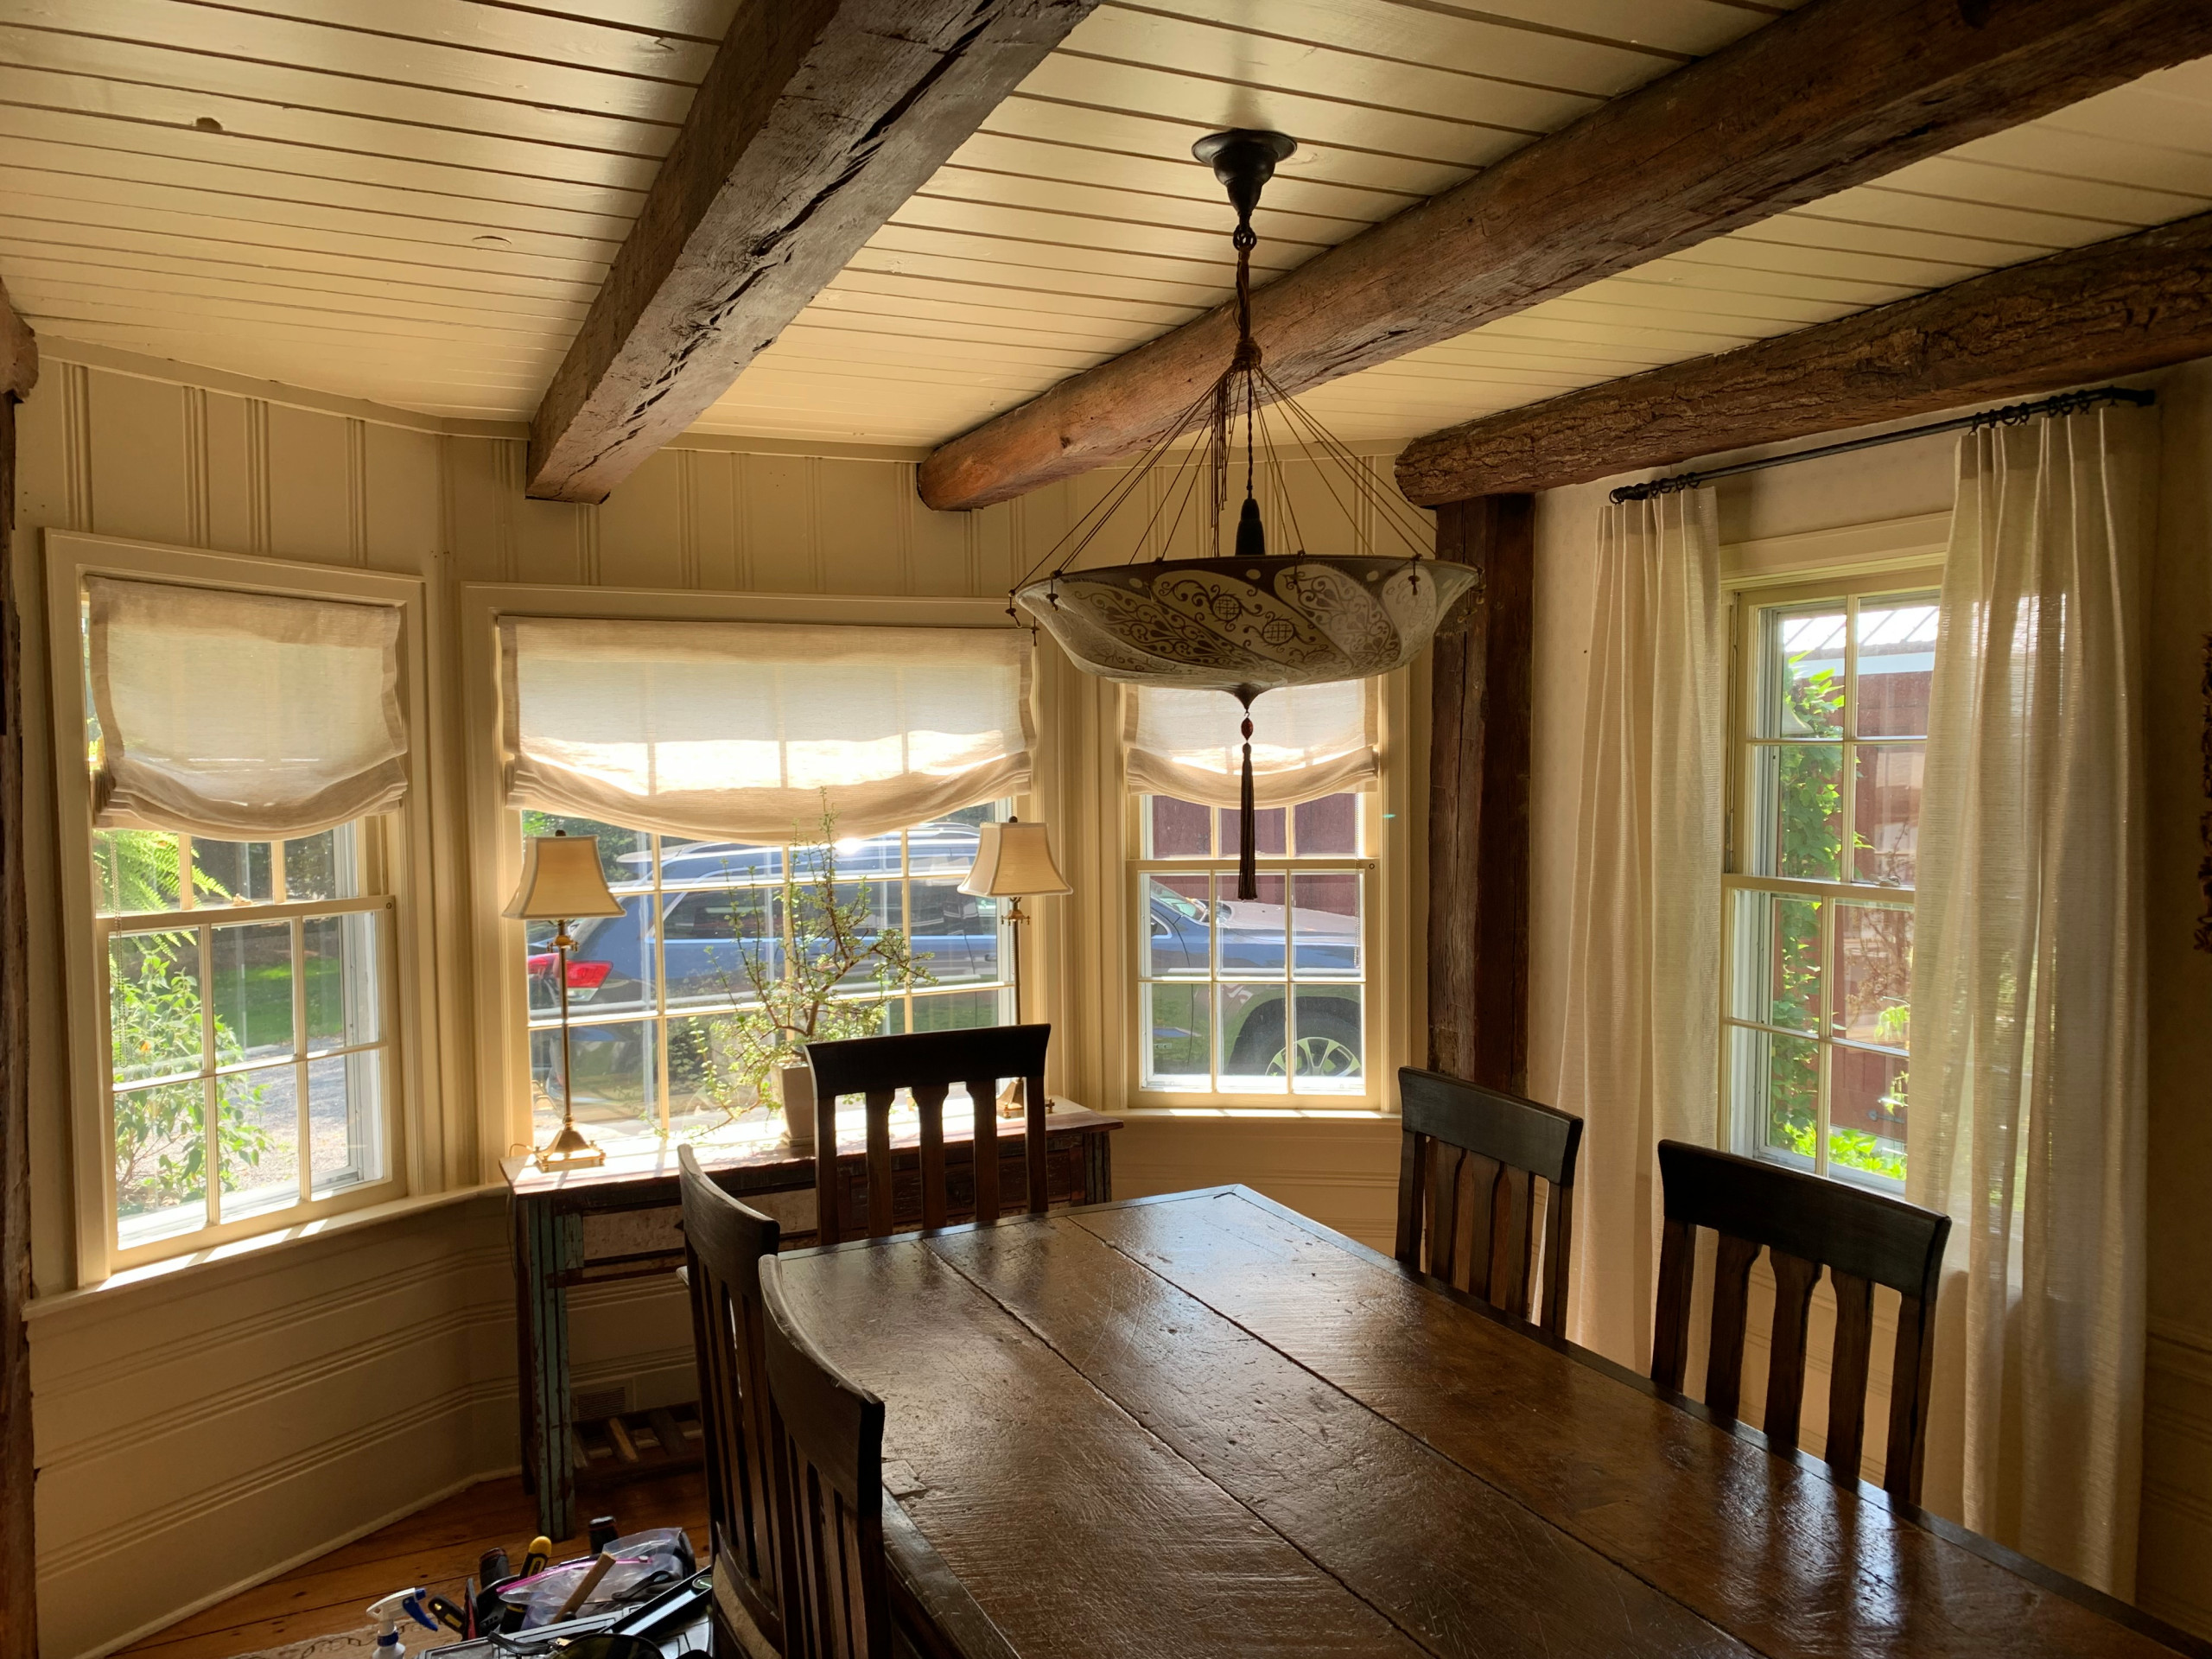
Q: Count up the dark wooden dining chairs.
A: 5